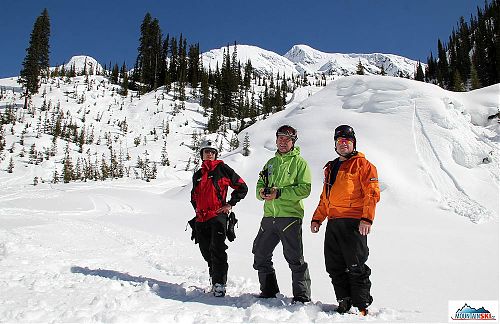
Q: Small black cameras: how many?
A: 1